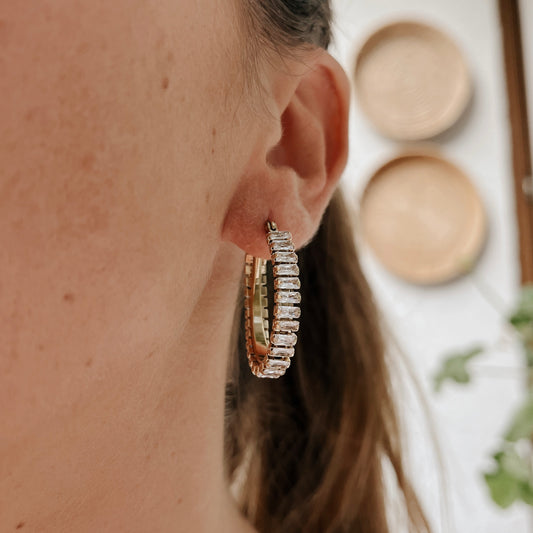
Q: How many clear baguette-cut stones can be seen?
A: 13